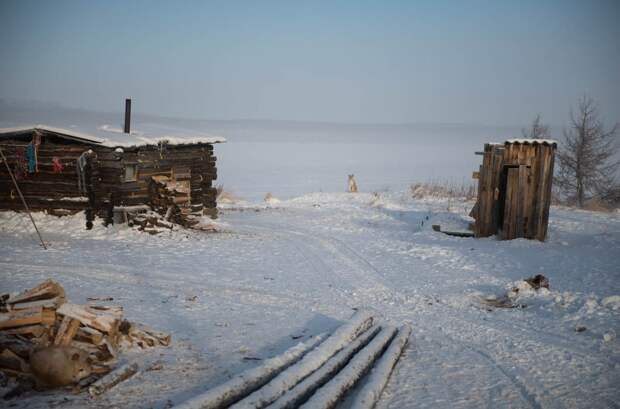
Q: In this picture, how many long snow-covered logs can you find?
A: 5